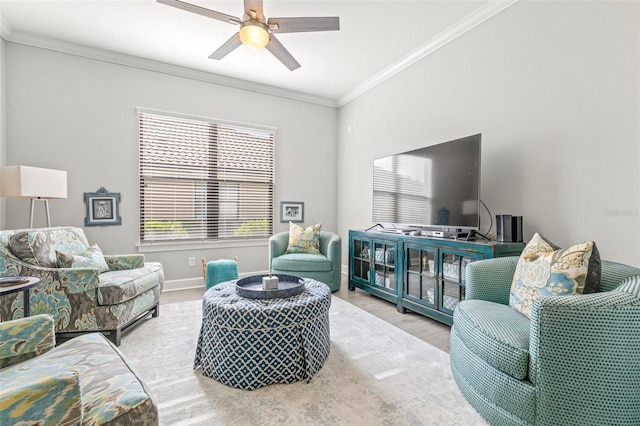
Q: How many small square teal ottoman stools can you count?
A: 1